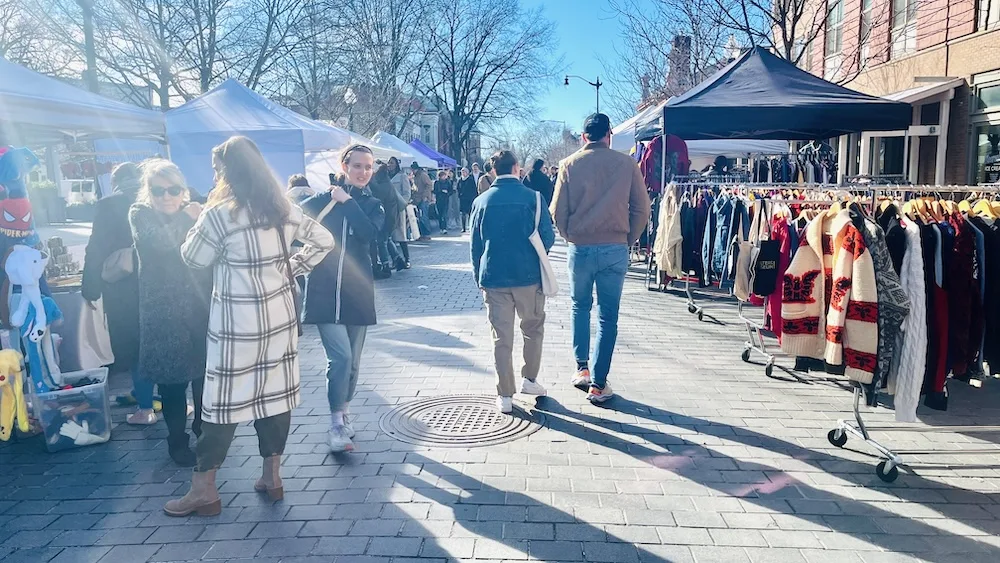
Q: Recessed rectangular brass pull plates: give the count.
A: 0